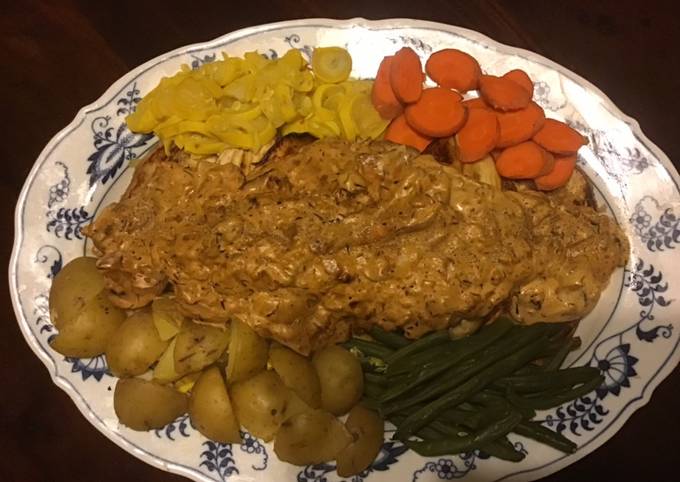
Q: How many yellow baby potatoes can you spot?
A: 13